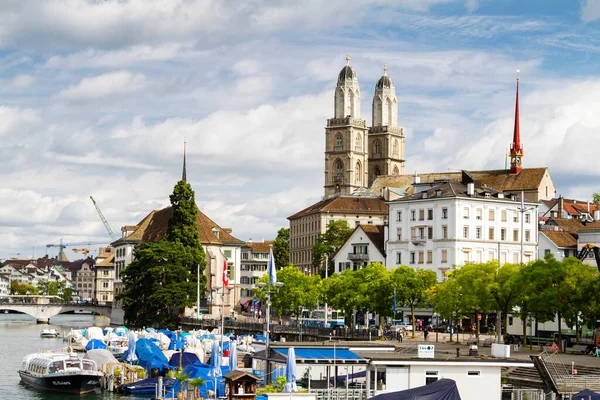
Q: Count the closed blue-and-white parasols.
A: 4